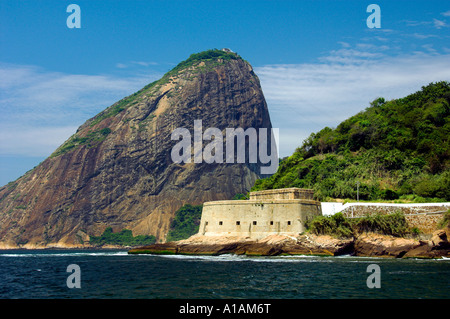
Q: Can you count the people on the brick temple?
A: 0